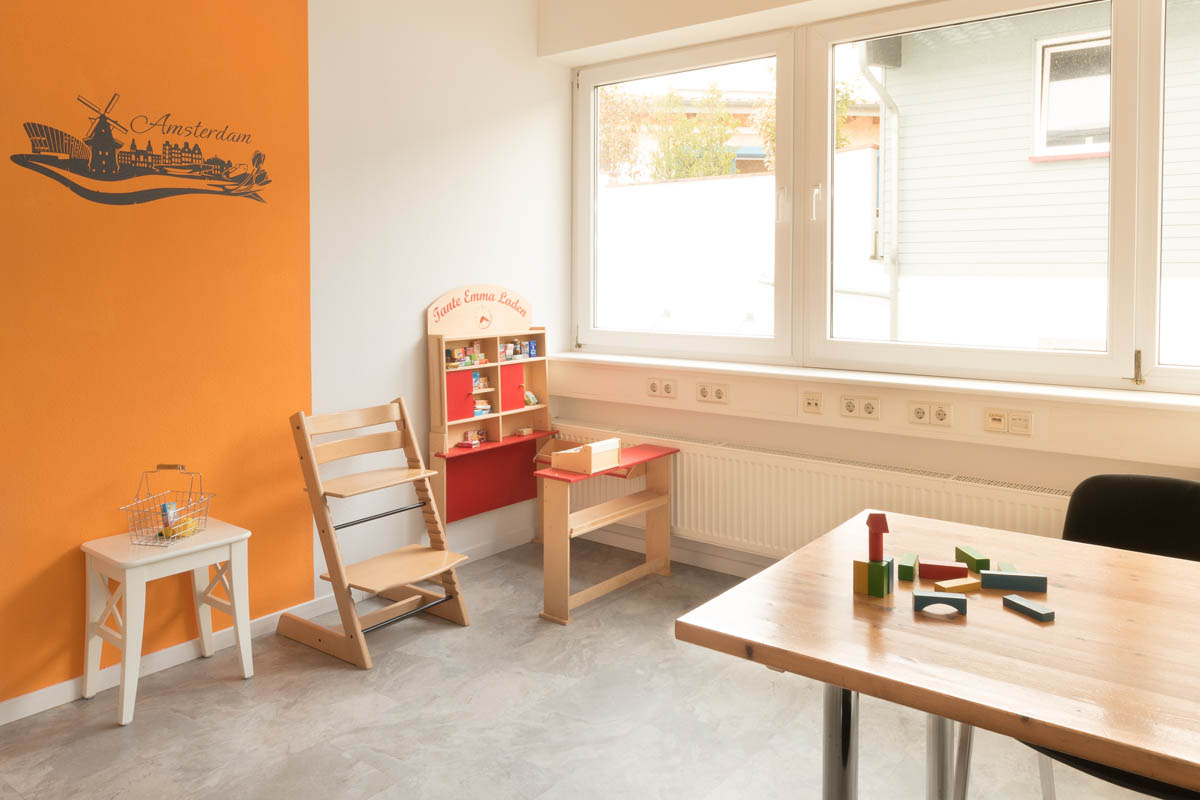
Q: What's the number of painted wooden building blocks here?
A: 13